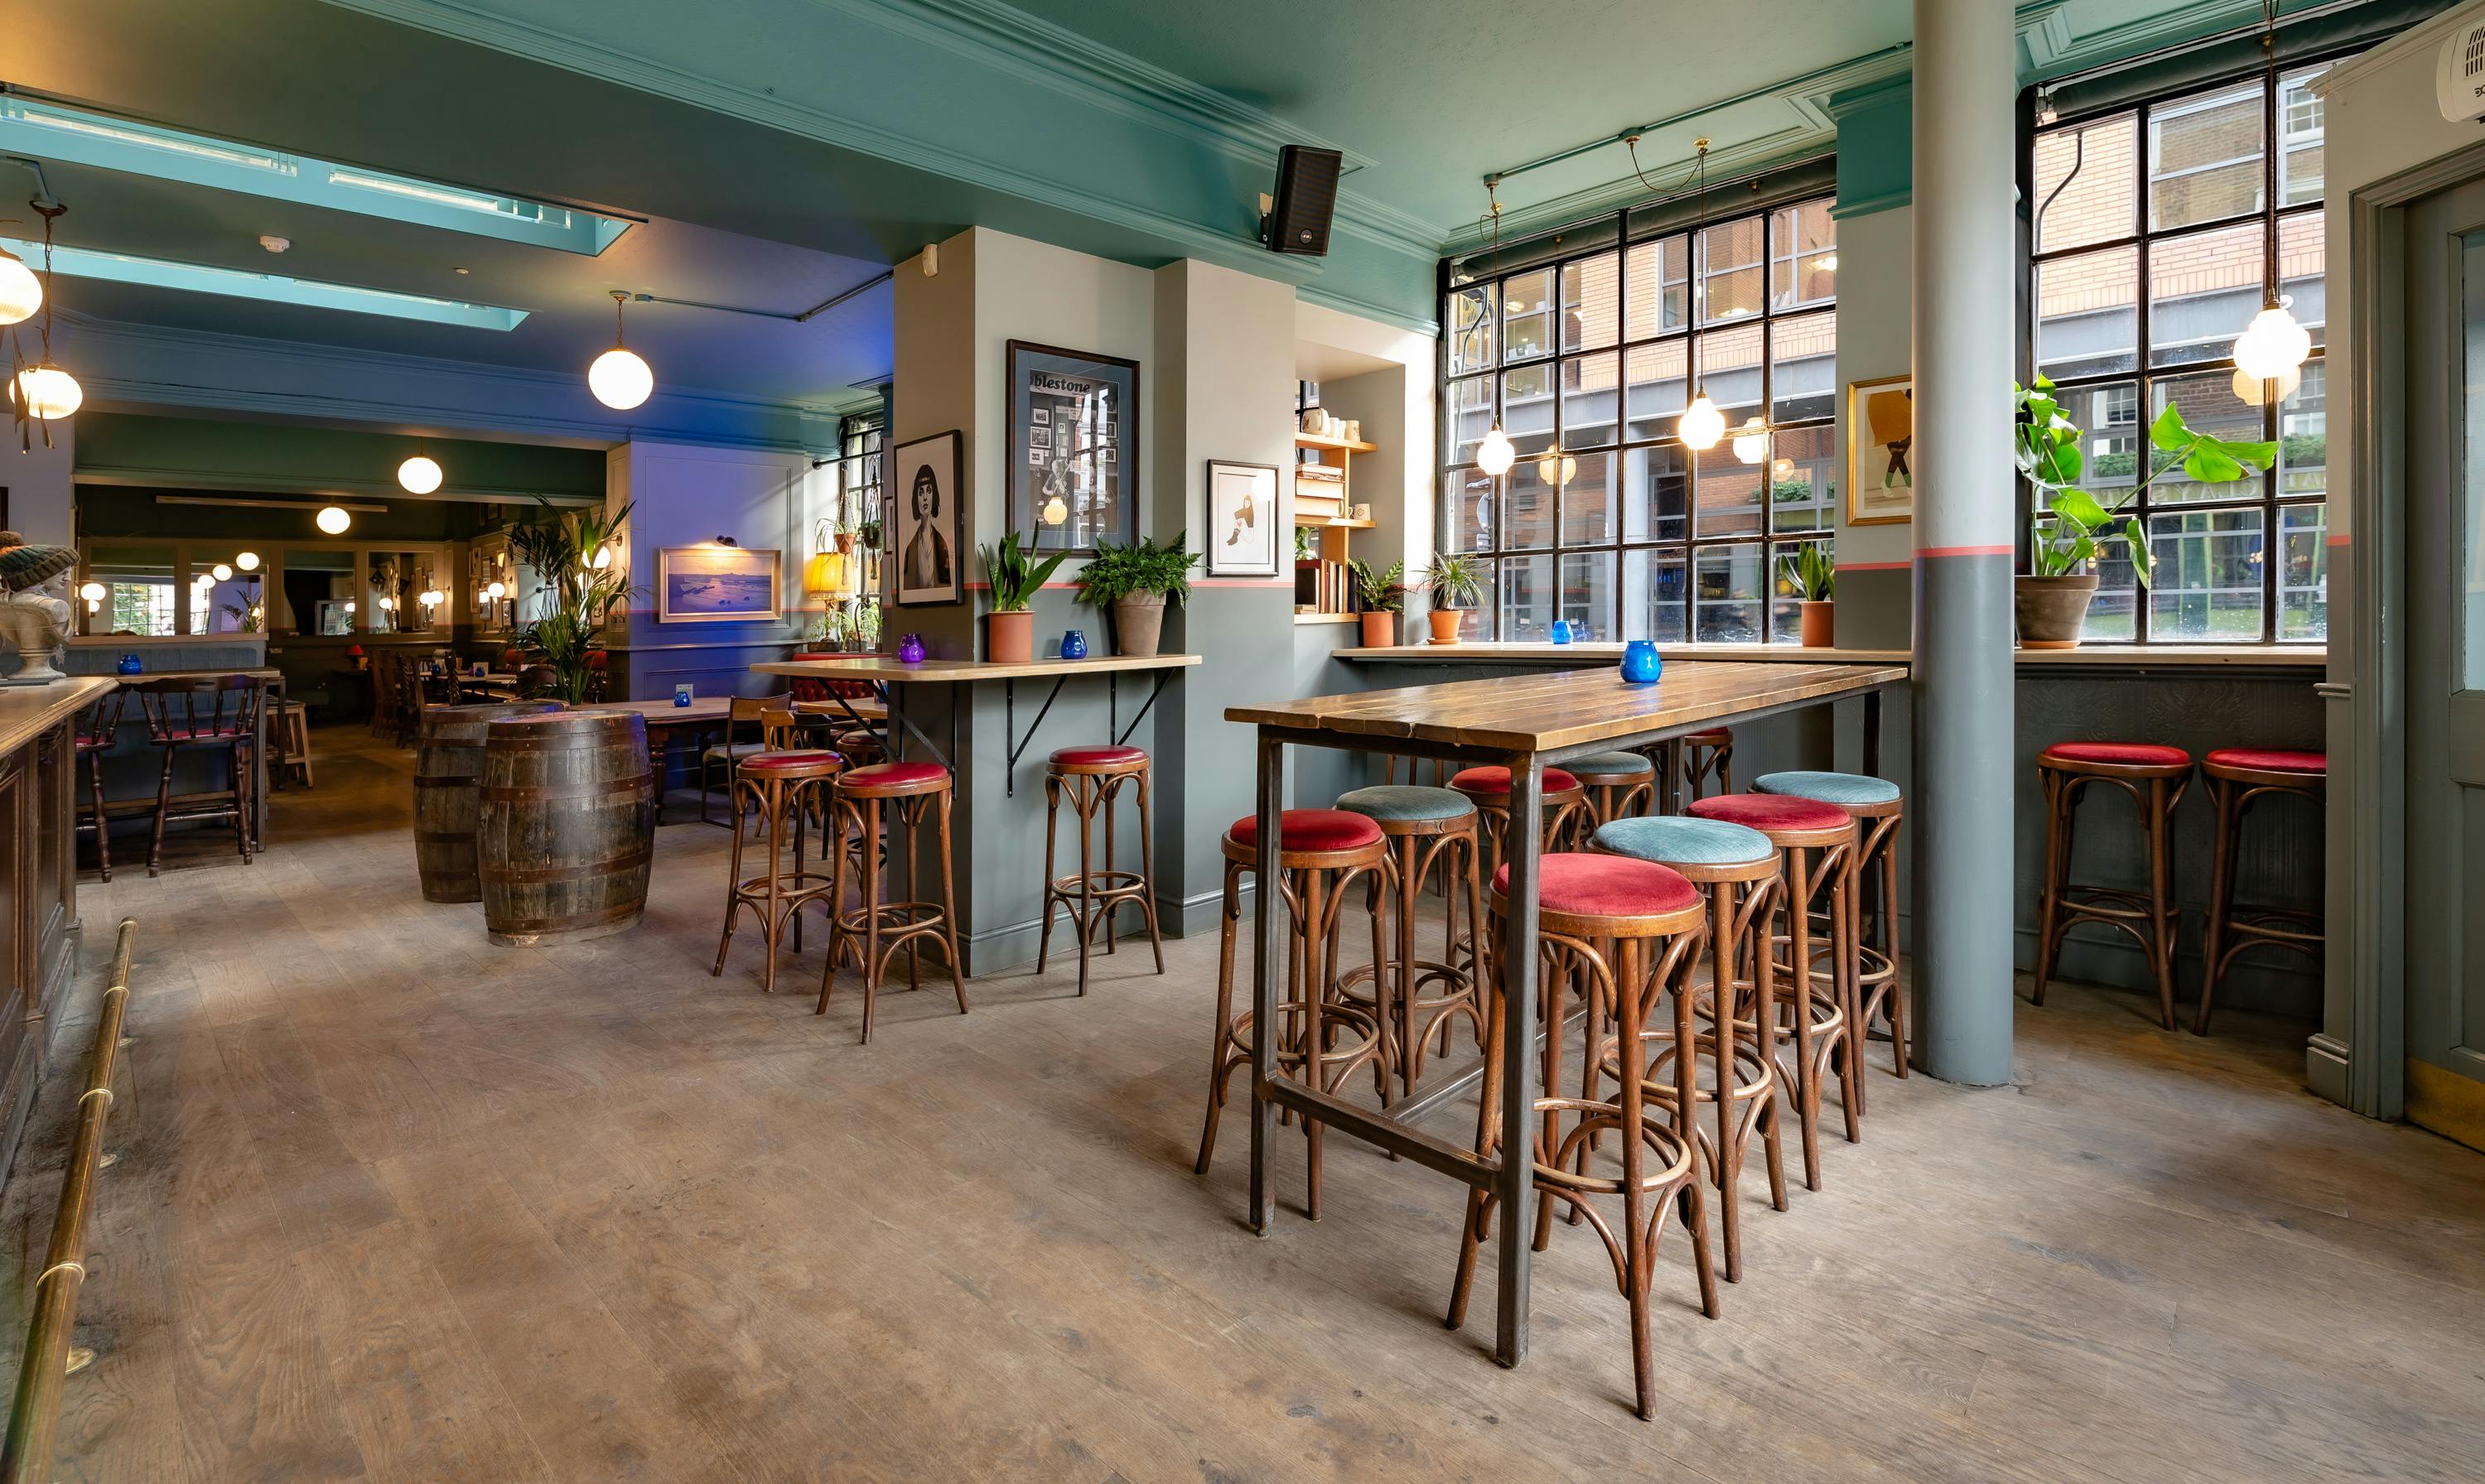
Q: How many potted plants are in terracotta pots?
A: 5